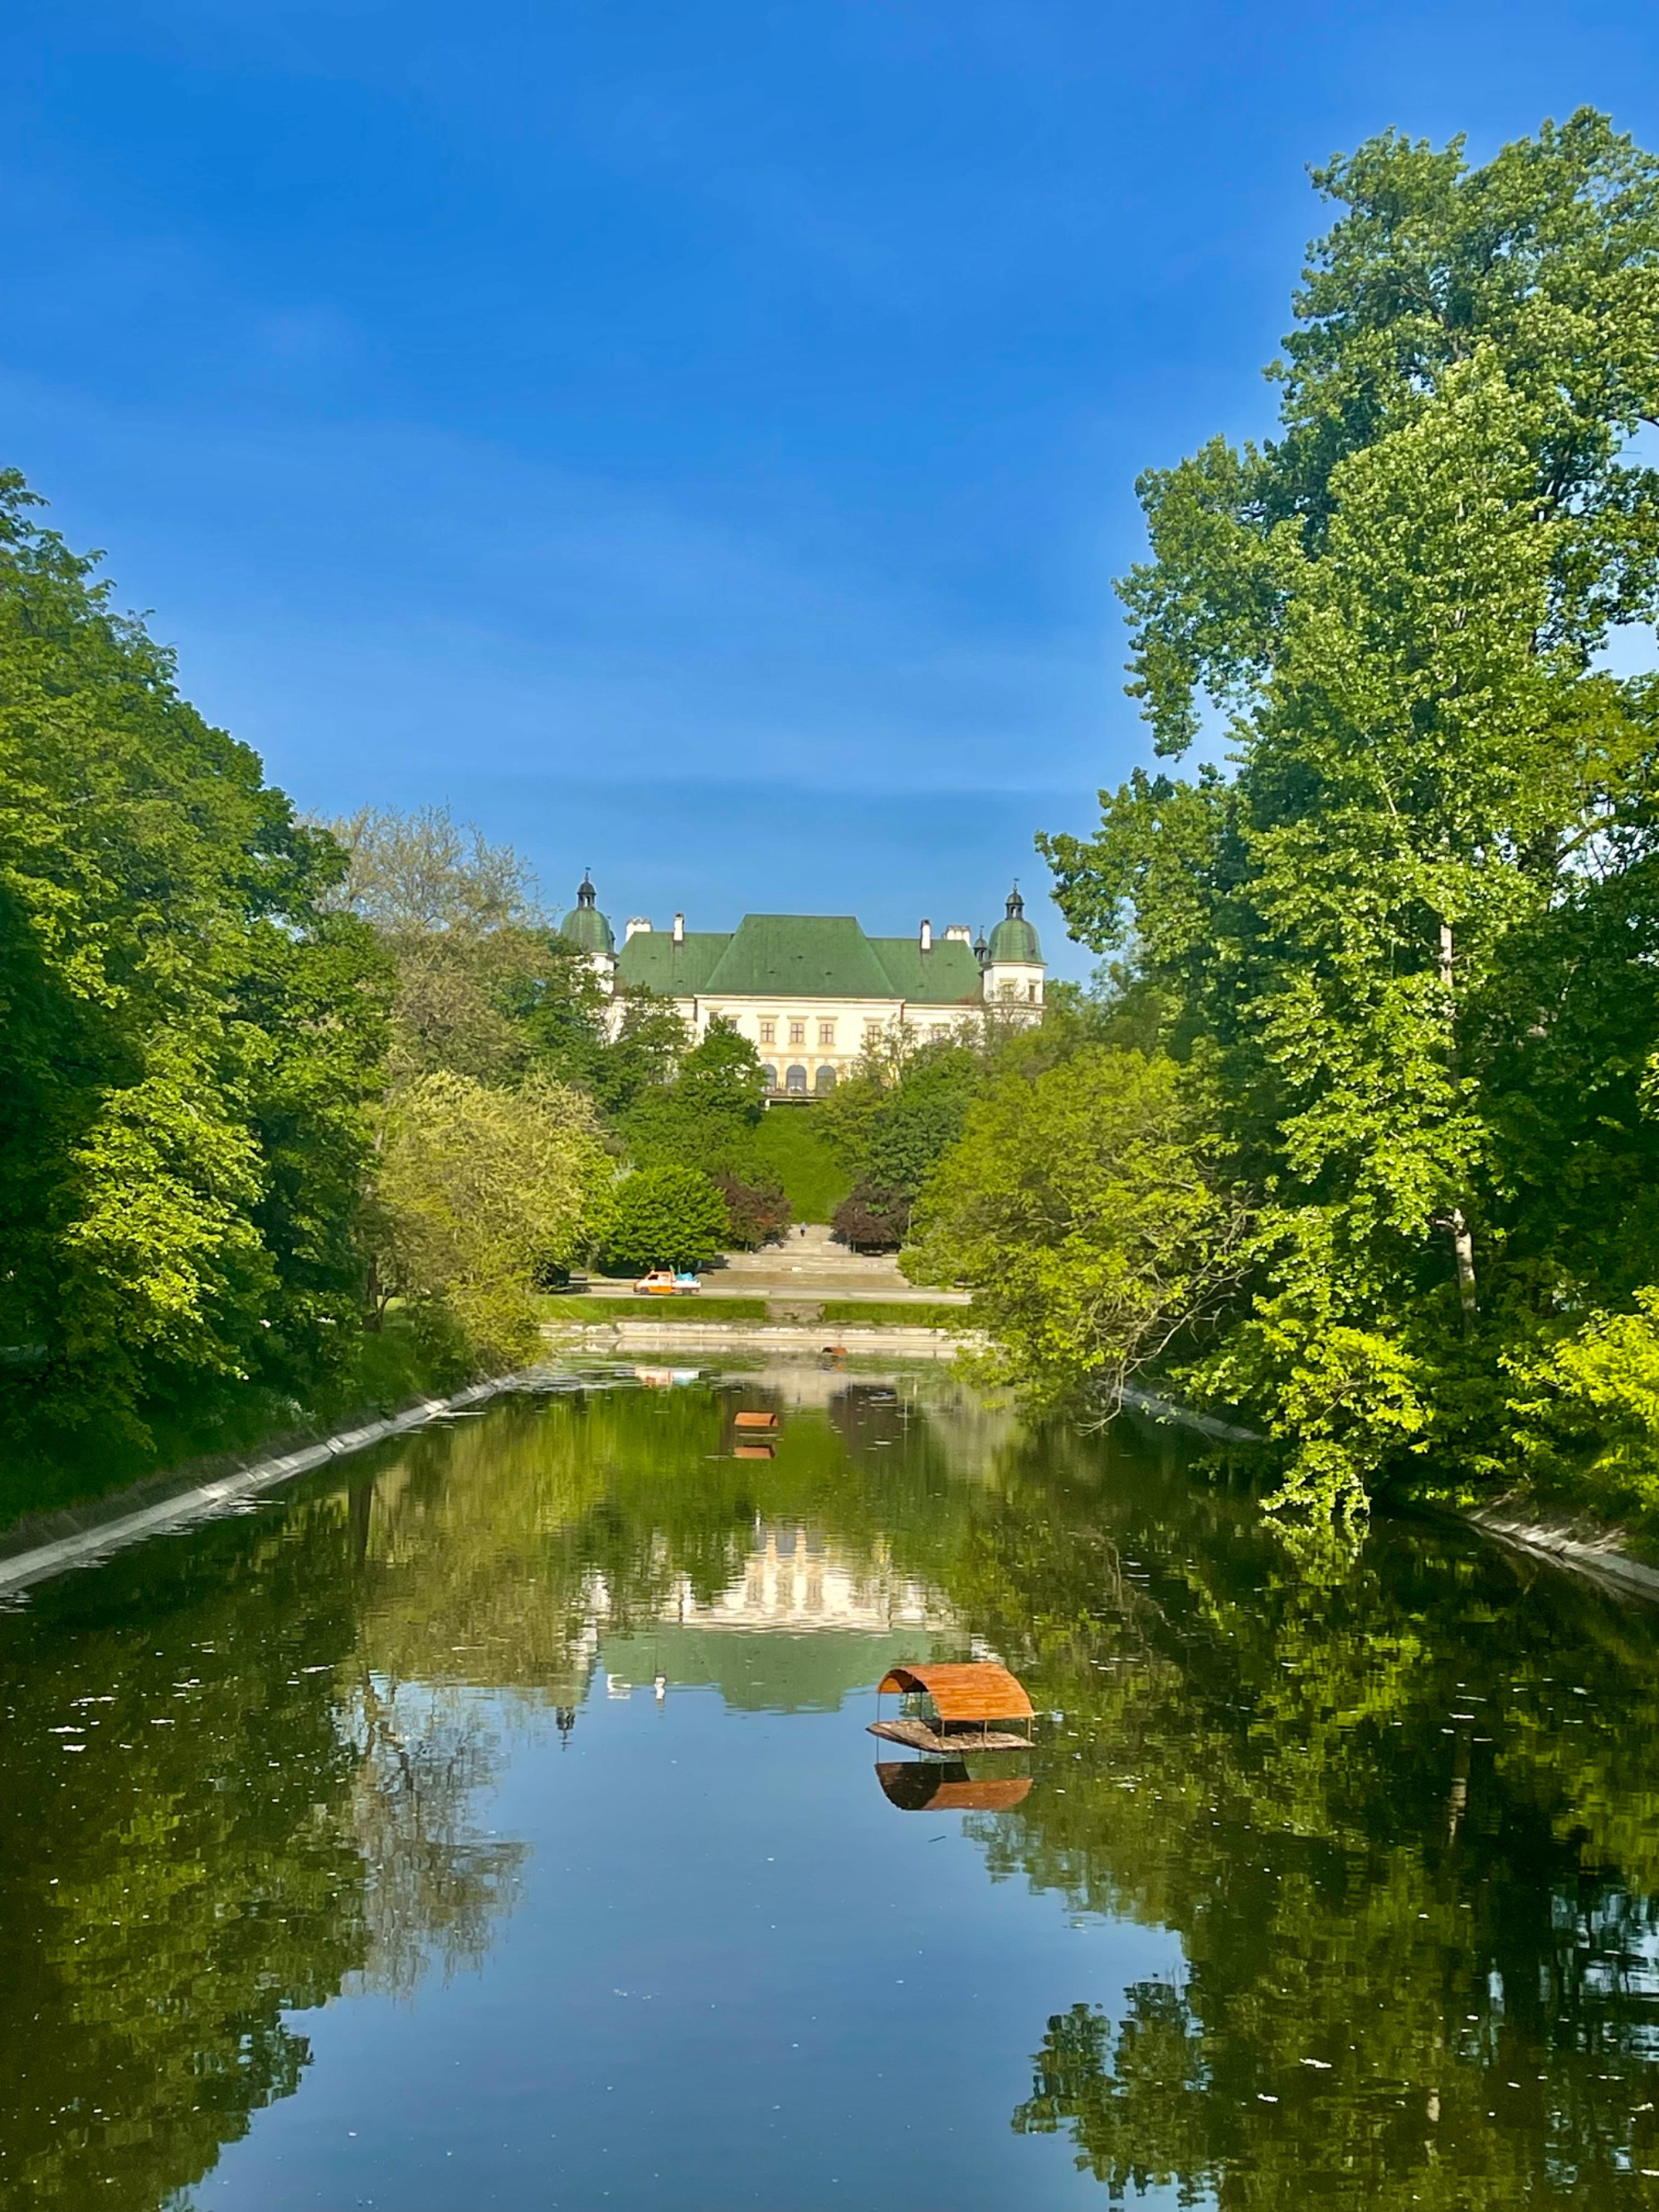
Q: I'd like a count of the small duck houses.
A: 3